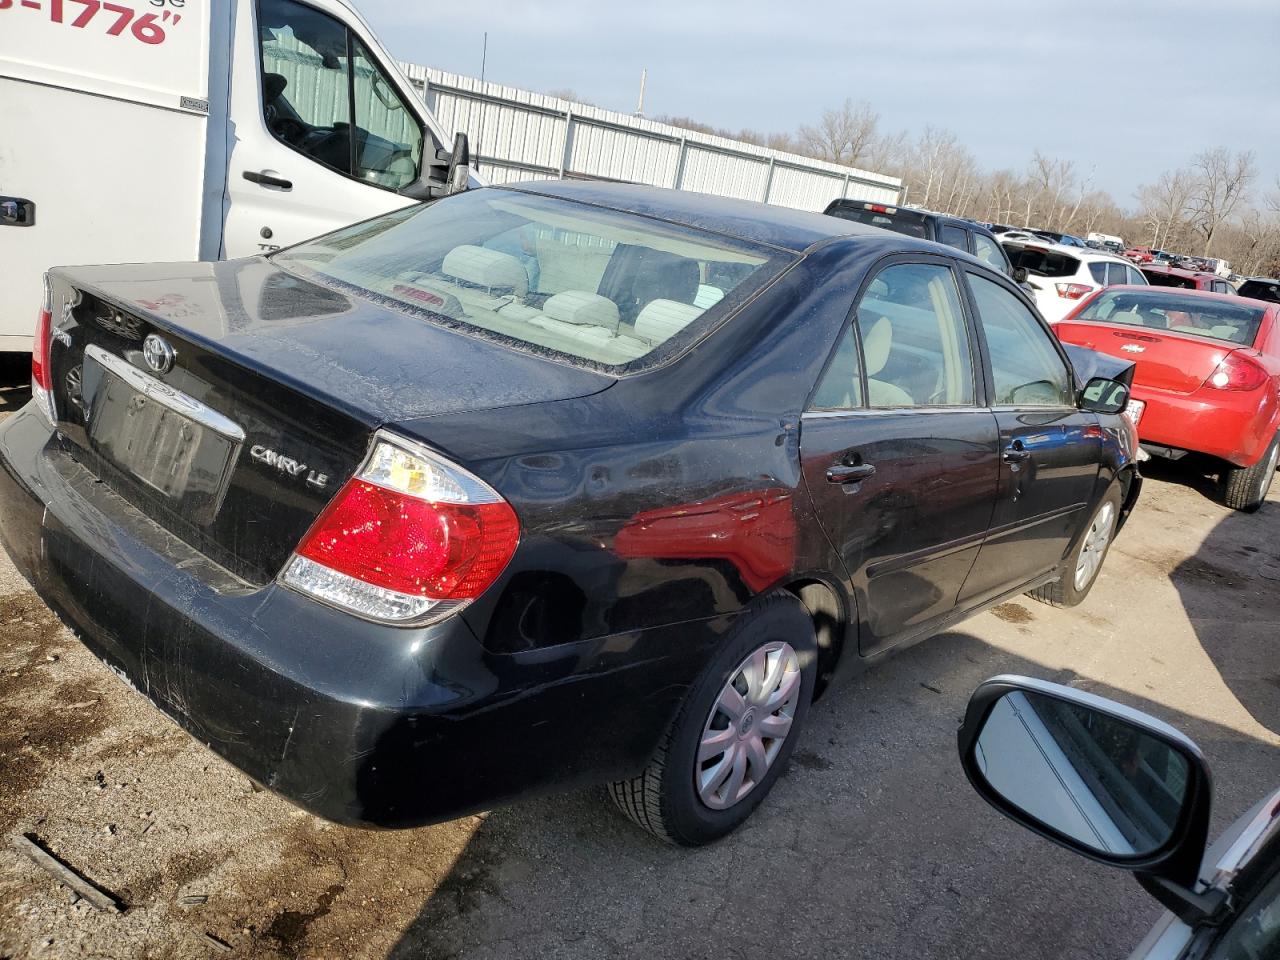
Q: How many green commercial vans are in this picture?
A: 0